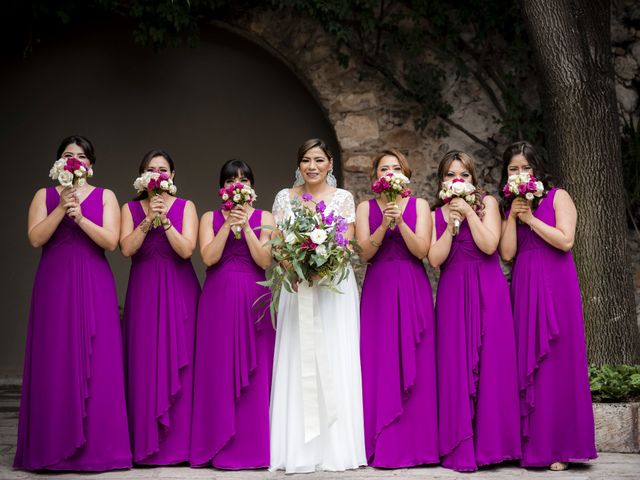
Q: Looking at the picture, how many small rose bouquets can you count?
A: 6